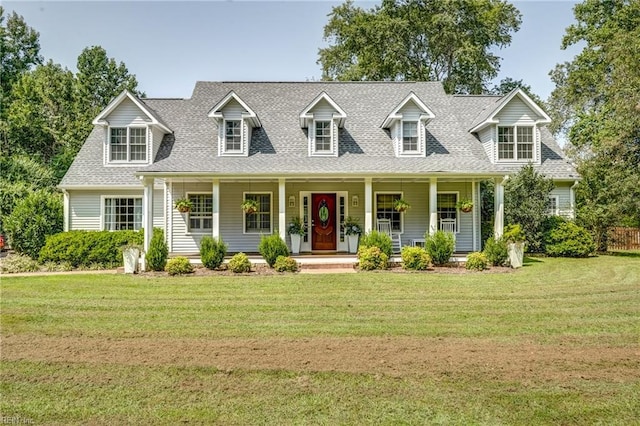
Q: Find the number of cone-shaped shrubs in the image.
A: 6